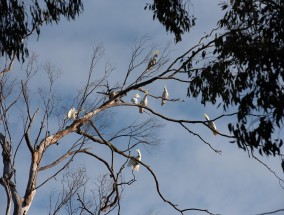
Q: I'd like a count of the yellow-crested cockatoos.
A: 7